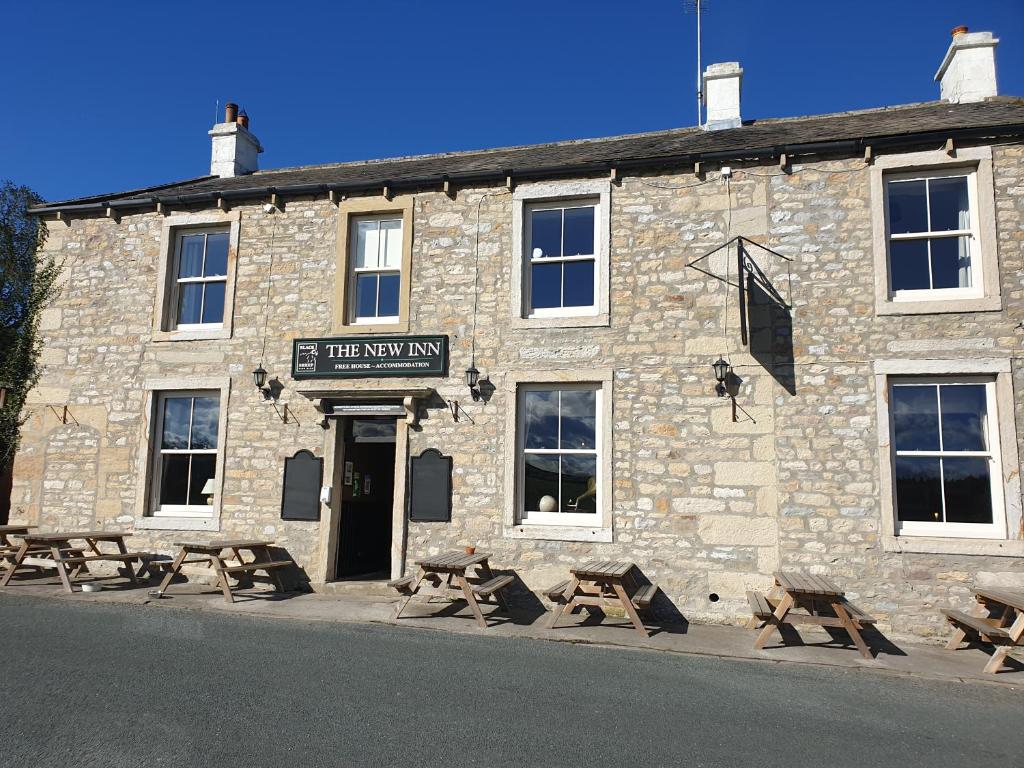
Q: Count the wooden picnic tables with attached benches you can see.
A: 7